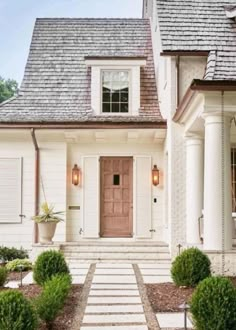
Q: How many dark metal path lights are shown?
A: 3